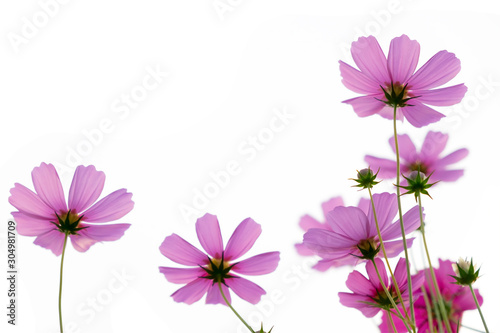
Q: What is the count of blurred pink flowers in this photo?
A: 3